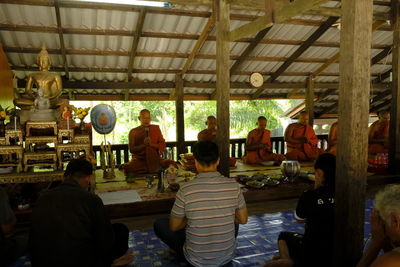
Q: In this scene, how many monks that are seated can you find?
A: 6